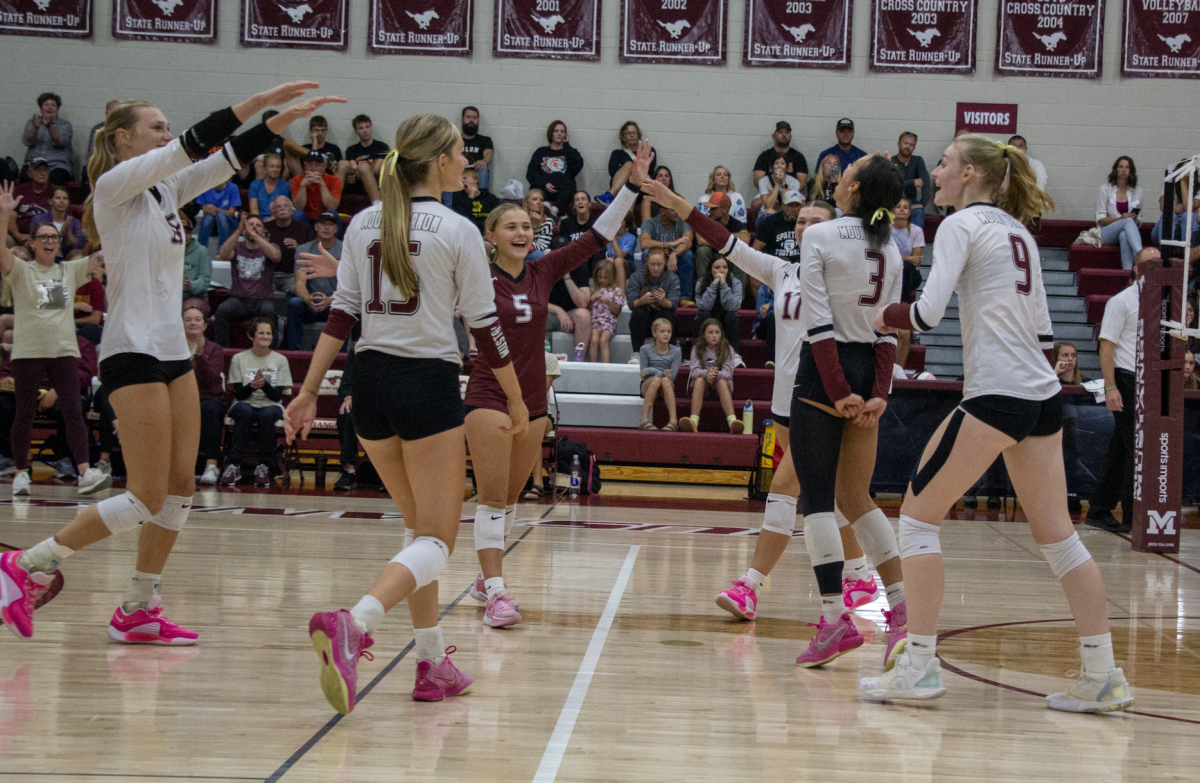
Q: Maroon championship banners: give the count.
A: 10